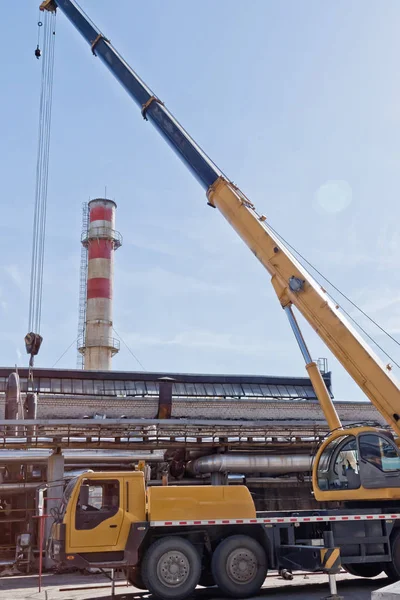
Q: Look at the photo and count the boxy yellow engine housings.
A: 1